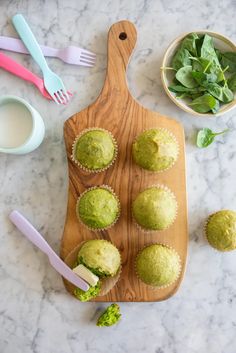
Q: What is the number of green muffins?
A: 7